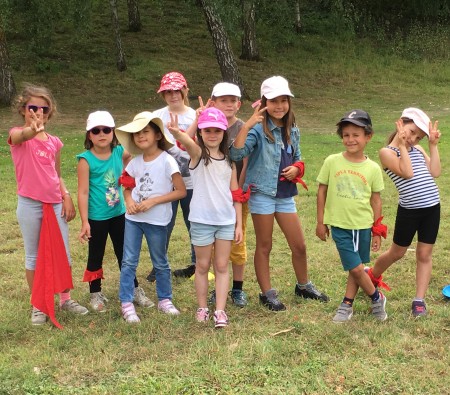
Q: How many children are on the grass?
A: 9